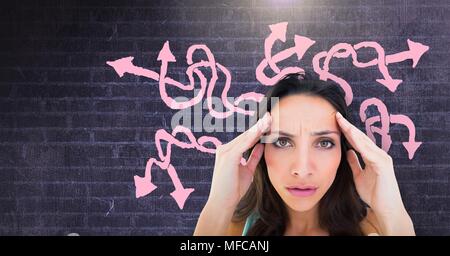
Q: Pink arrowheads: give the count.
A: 9